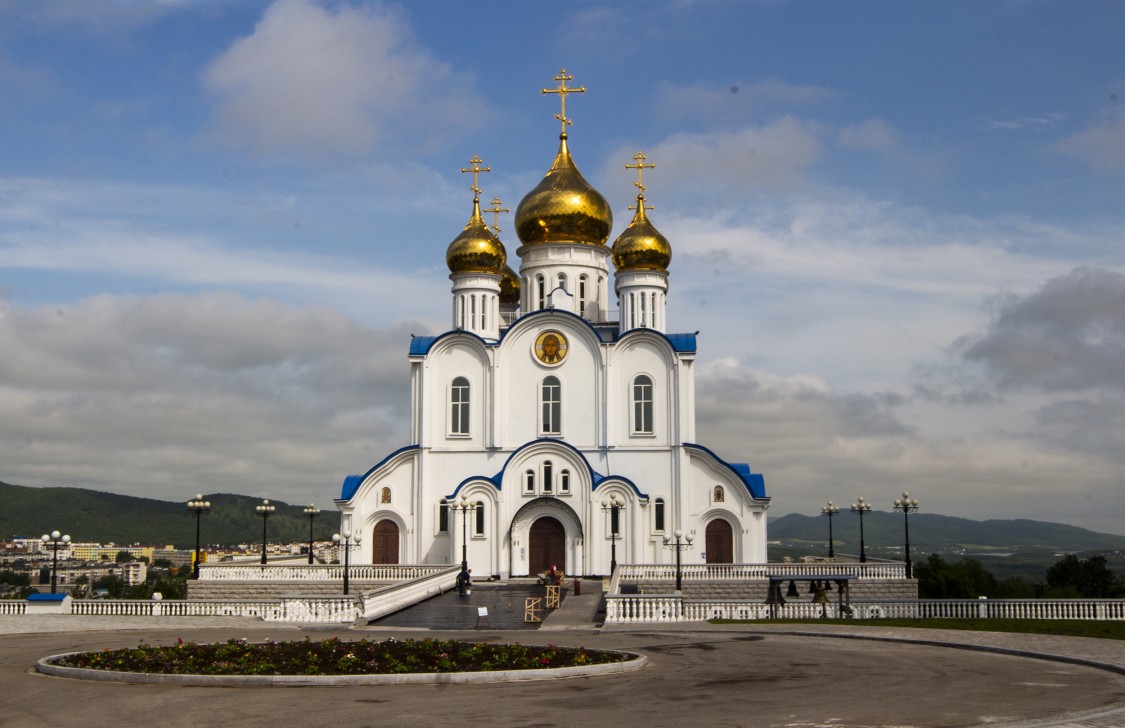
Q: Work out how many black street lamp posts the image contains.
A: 11